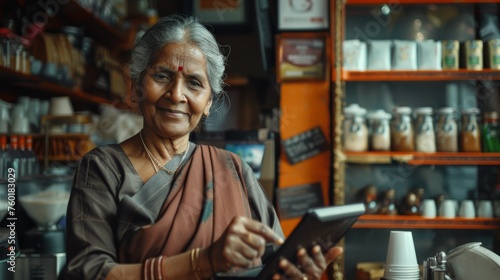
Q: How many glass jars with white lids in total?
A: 6